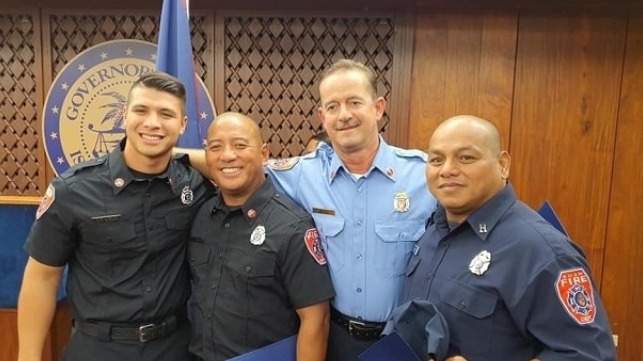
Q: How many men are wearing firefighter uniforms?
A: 4